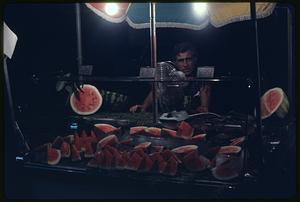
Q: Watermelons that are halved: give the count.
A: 2